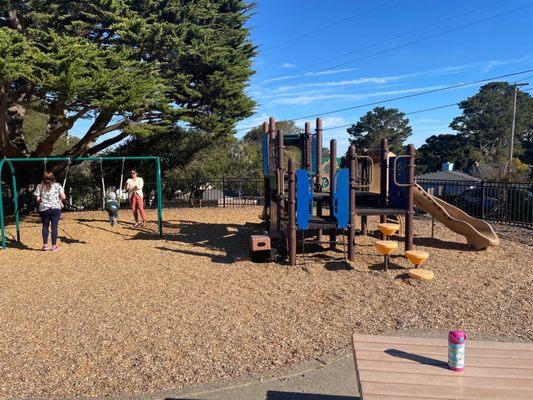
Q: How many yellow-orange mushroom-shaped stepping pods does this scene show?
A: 4